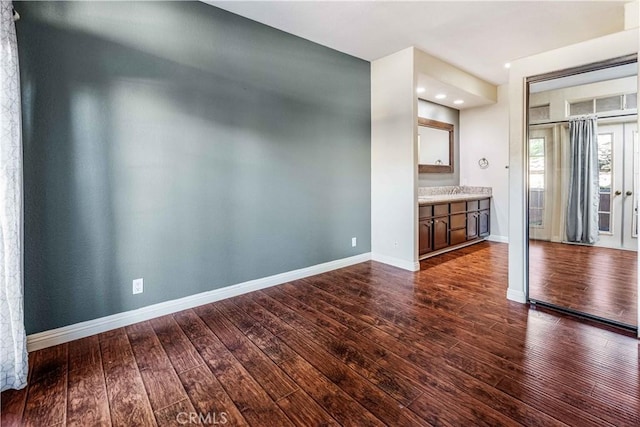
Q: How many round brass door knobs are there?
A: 2